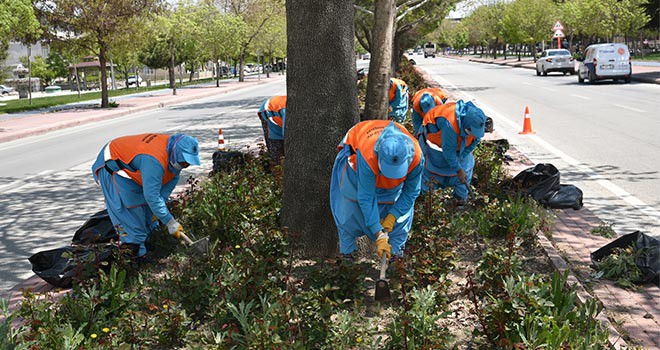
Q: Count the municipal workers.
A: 6